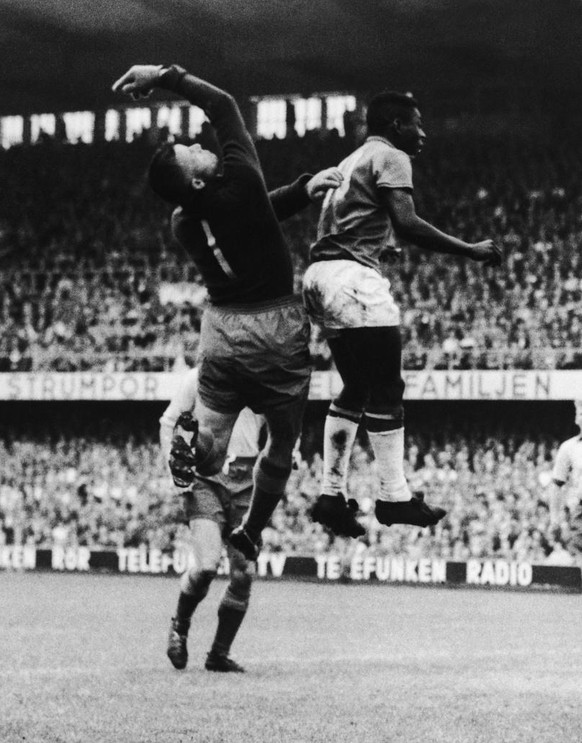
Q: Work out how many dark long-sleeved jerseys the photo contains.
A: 1